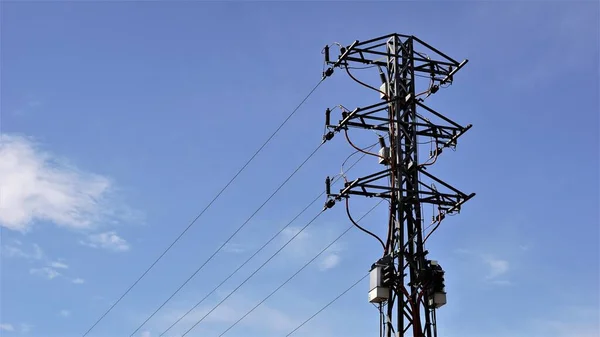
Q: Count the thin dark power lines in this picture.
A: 6